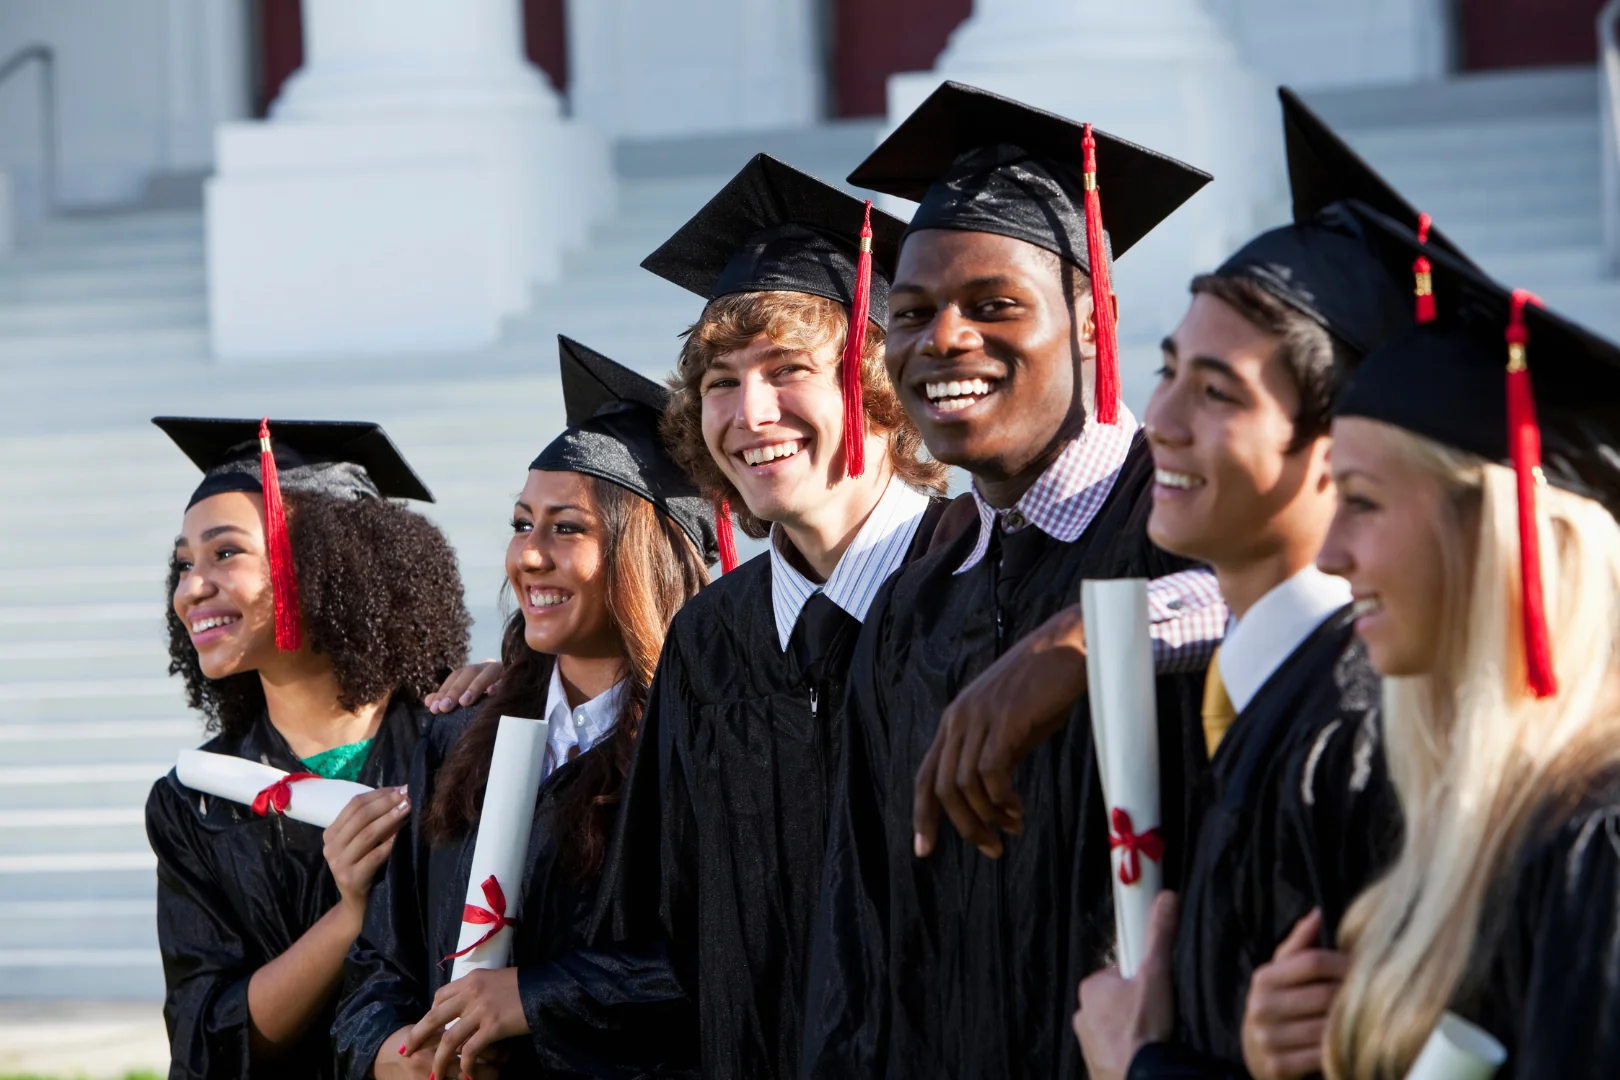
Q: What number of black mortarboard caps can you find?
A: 6